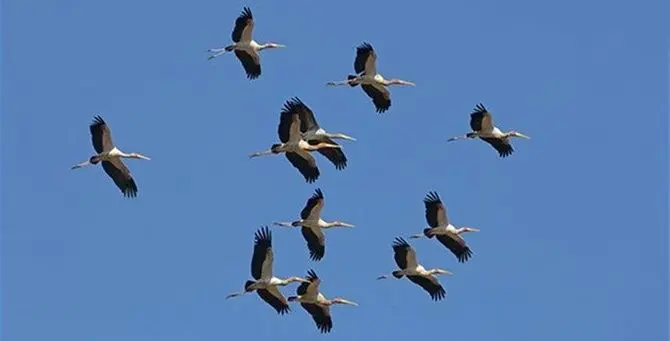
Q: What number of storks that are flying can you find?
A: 11